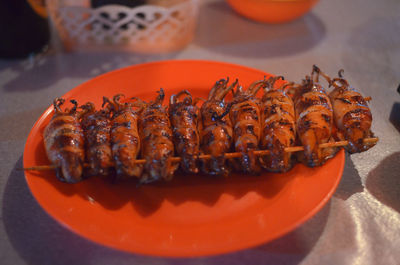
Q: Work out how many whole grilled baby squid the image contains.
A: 10